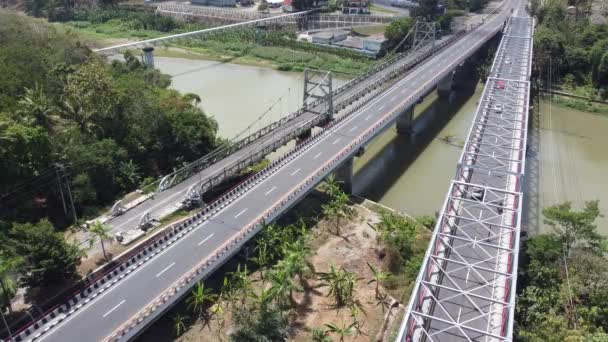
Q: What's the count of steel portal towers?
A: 2